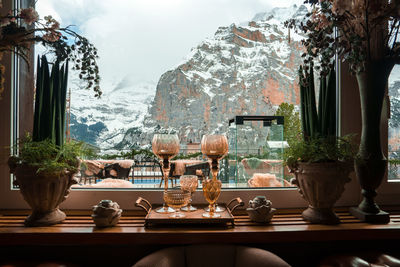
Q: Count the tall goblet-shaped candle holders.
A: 2